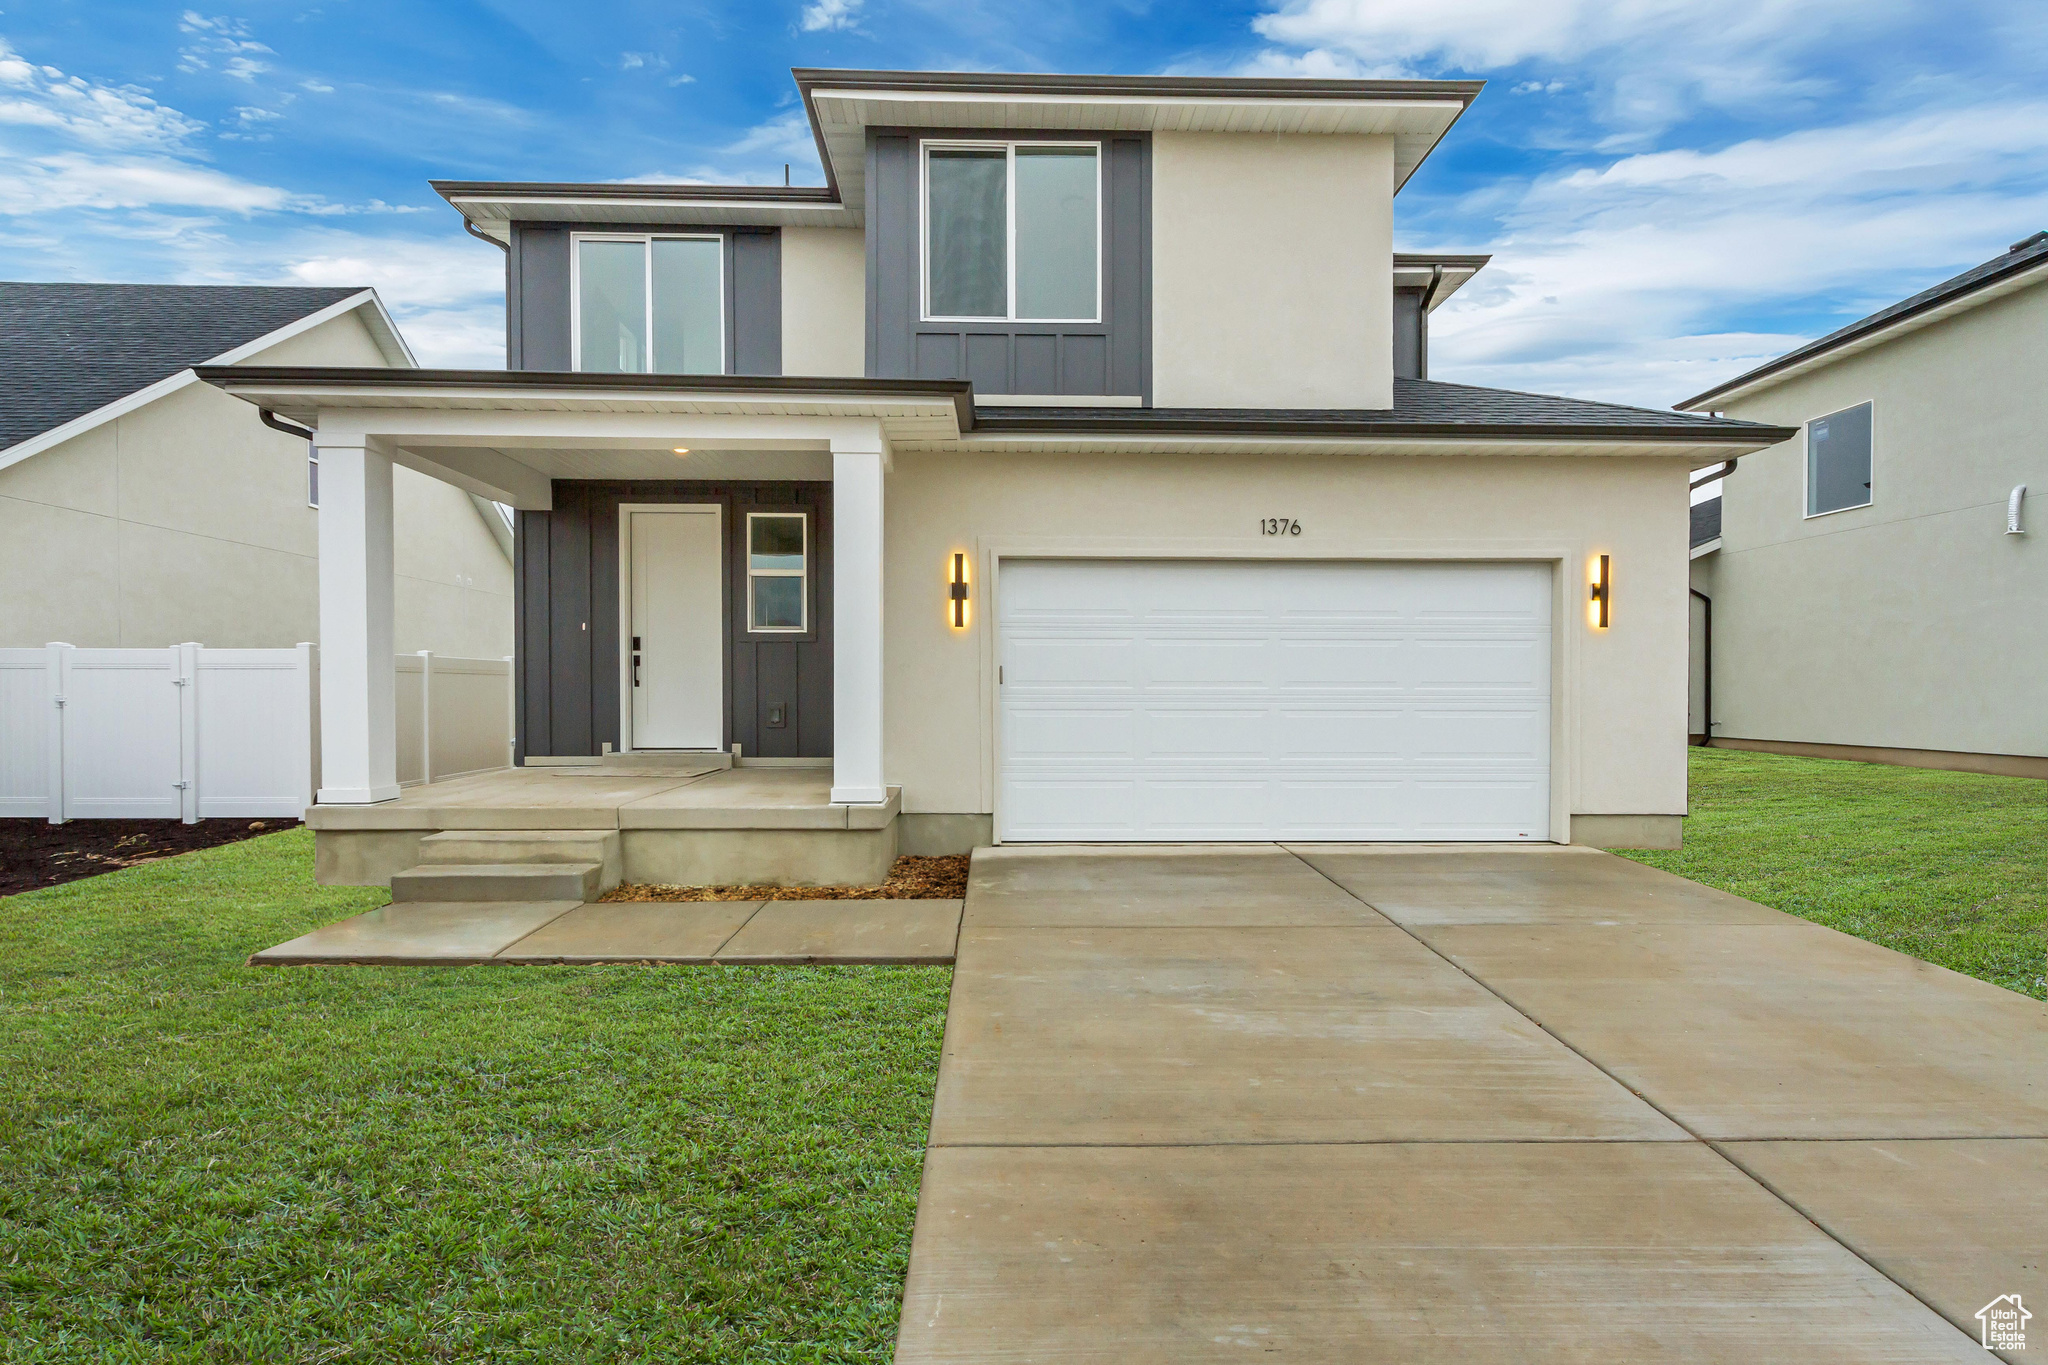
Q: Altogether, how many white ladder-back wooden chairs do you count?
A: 0